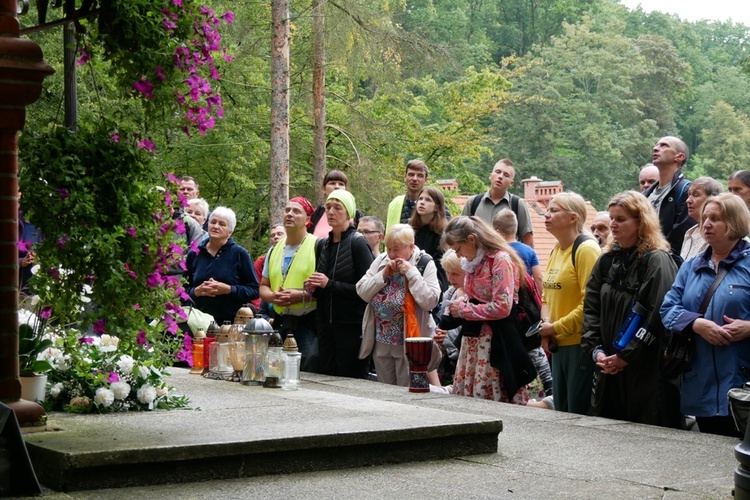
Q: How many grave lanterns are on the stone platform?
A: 7